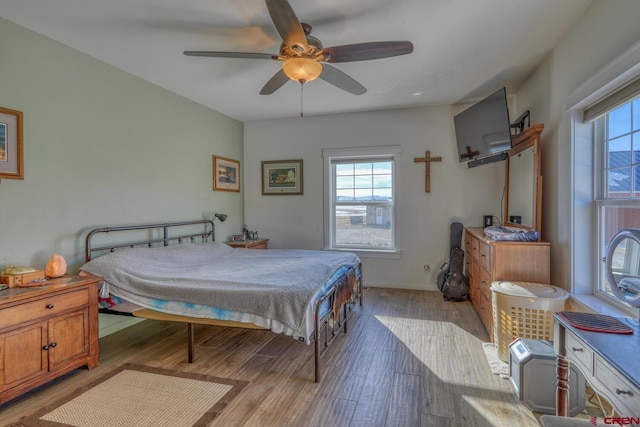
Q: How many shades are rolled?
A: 2